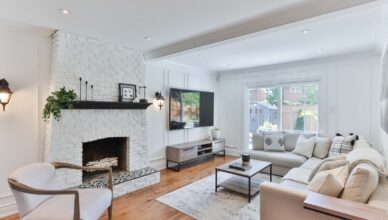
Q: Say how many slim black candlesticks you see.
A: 3